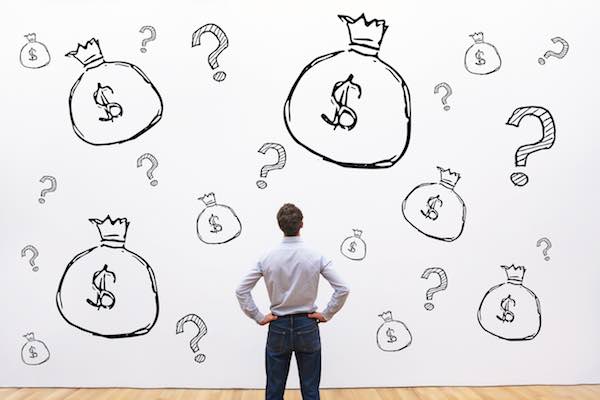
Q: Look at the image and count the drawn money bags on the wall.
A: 11